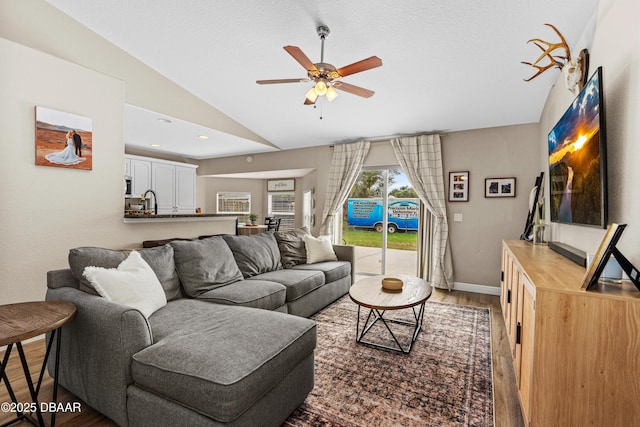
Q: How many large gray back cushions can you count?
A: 4